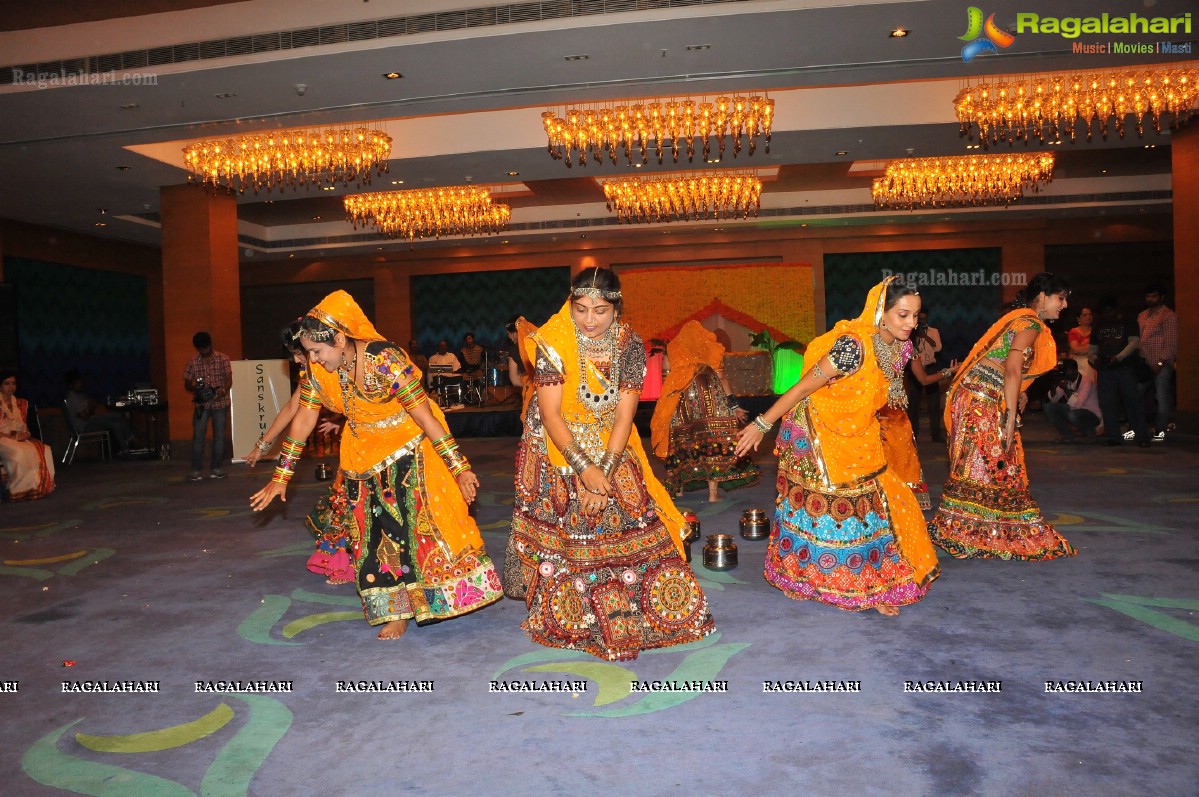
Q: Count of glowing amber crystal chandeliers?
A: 6